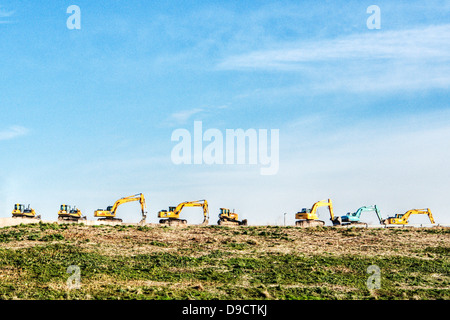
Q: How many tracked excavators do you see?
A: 5